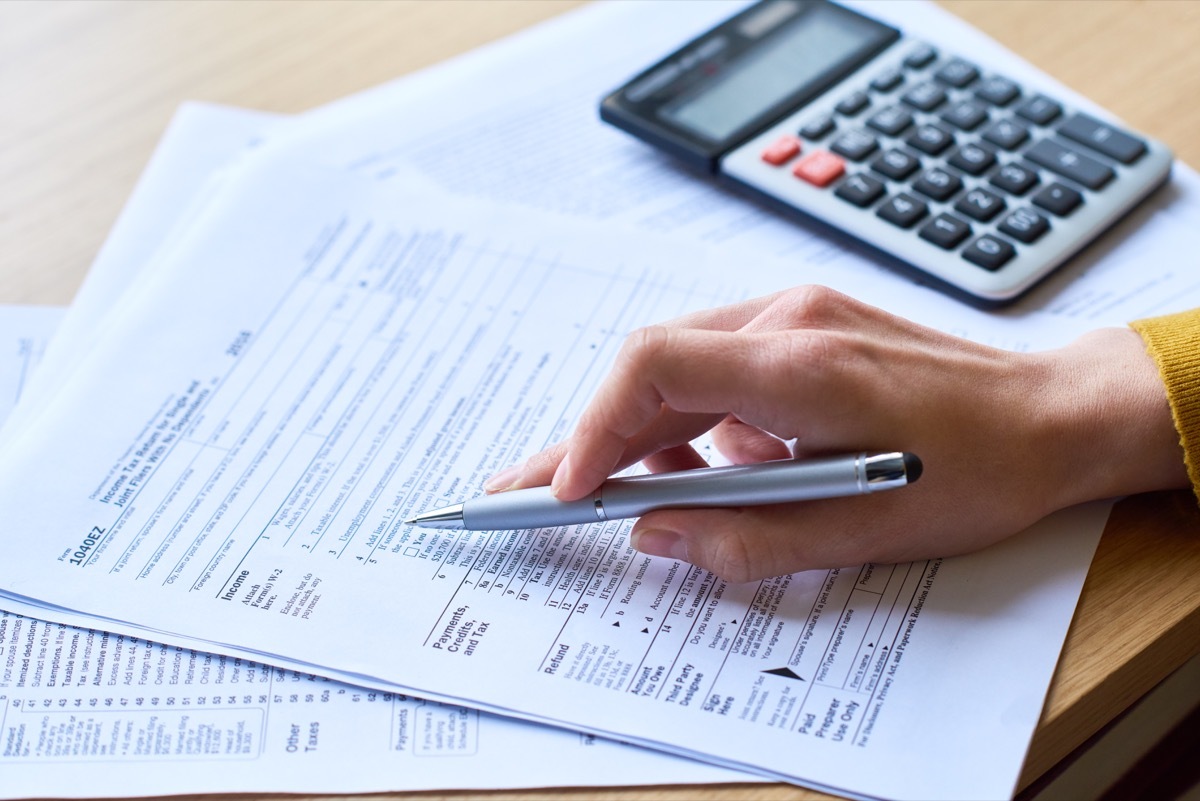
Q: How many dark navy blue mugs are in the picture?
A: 0